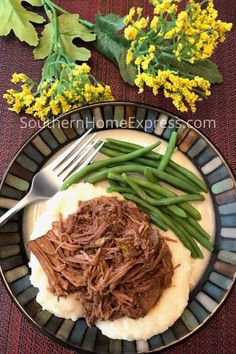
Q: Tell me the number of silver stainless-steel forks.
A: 1